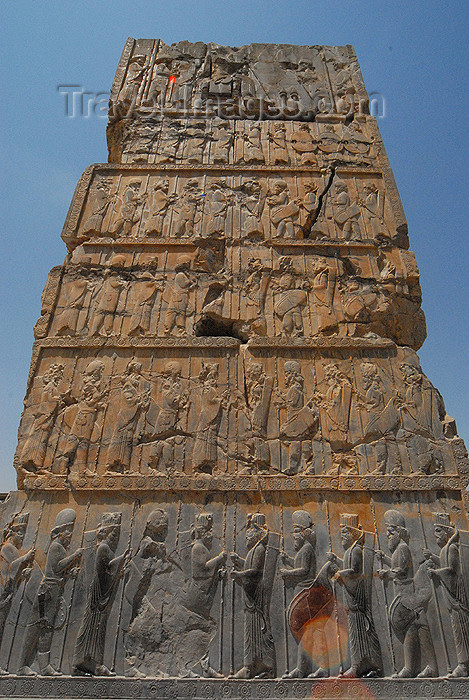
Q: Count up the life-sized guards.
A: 10